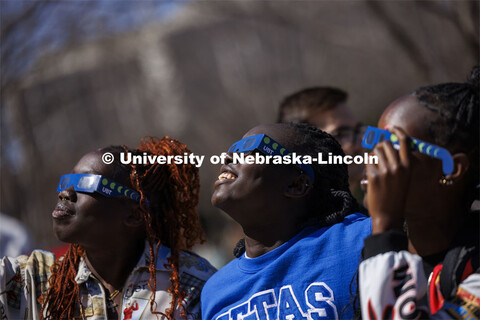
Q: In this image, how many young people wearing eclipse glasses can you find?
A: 3